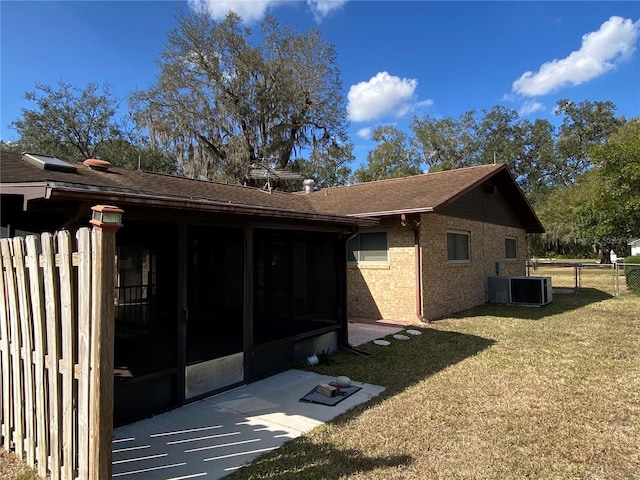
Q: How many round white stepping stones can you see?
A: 3